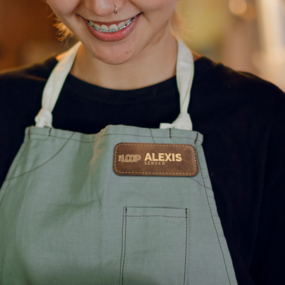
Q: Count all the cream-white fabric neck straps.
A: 2